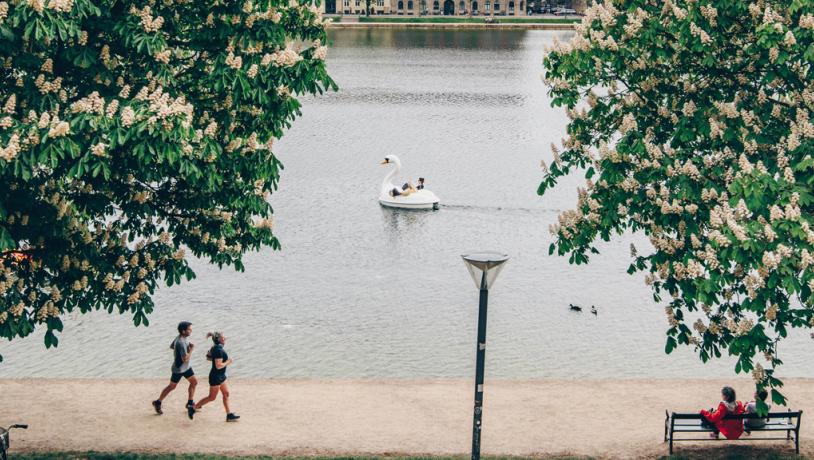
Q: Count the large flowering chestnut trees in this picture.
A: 2